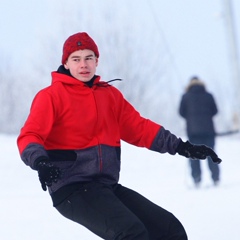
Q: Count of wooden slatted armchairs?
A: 0